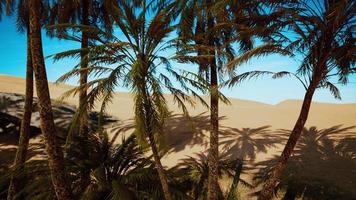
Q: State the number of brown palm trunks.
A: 6